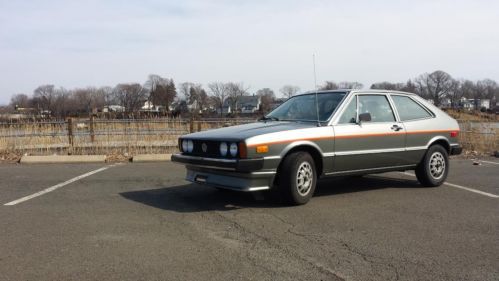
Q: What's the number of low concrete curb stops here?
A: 2